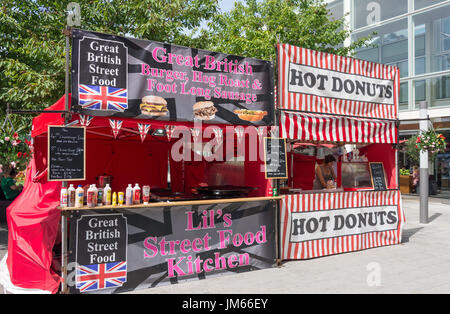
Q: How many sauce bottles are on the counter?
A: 12